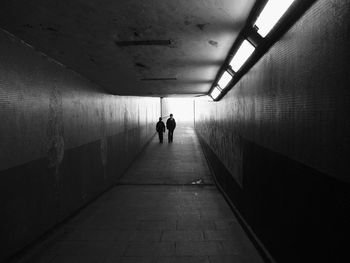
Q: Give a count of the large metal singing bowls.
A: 0